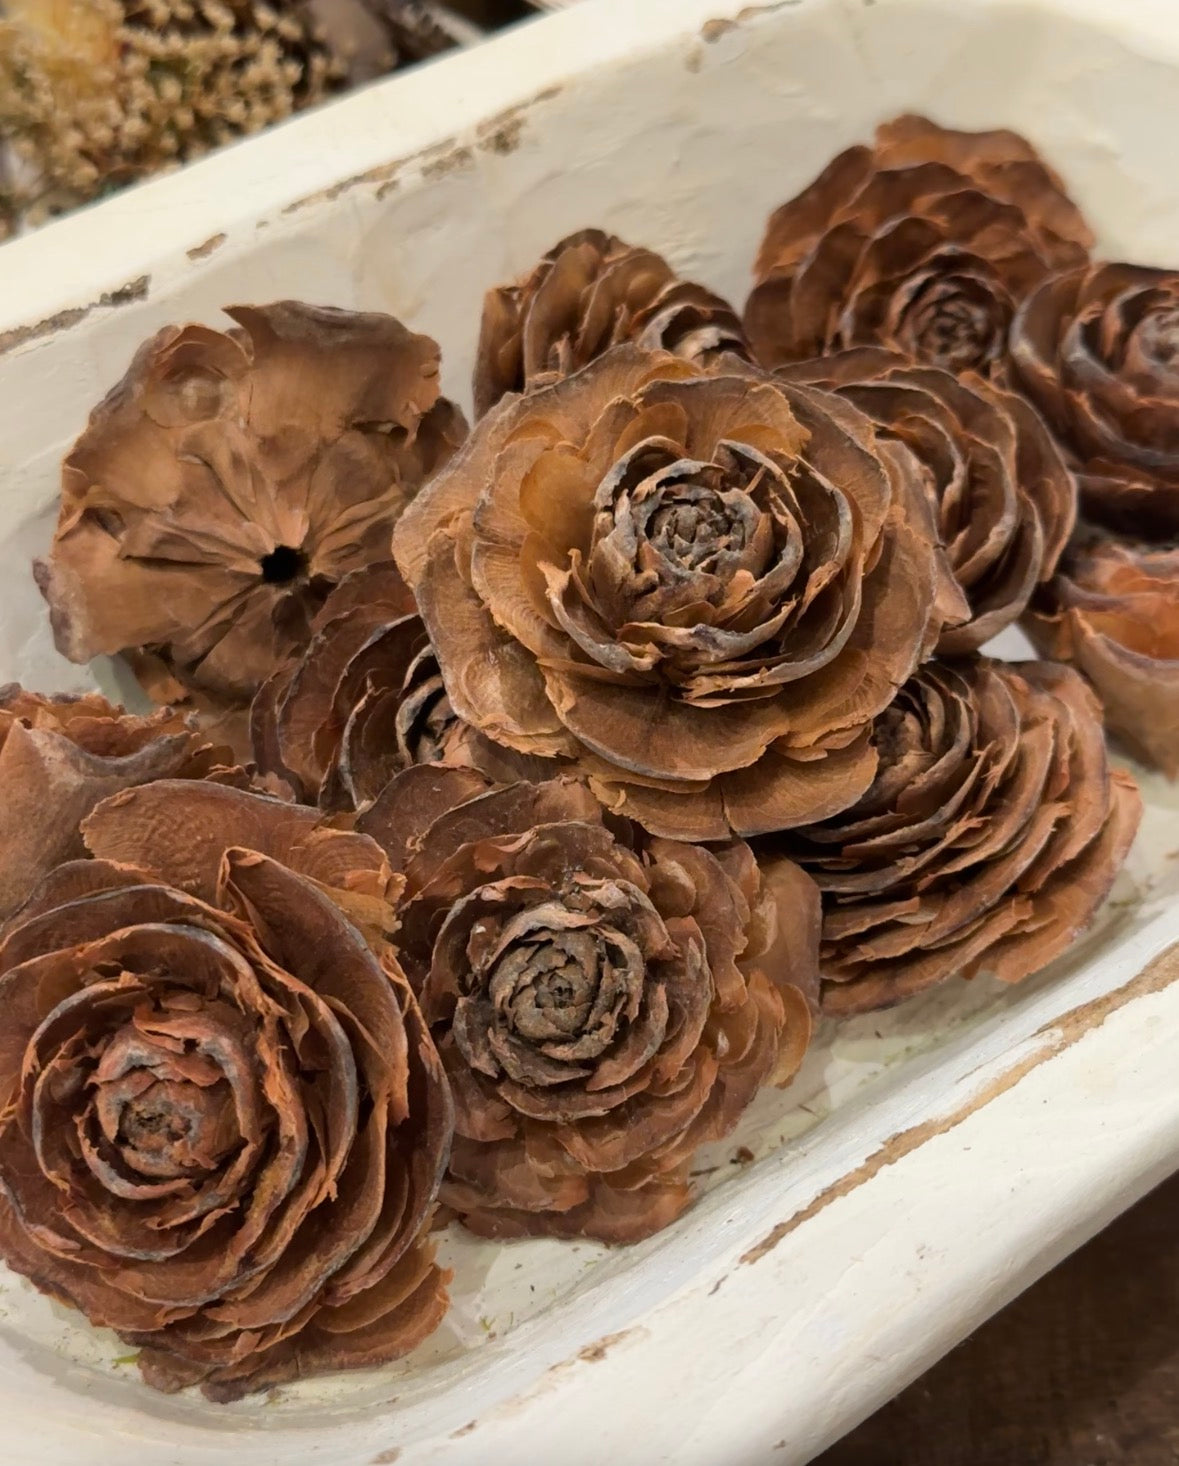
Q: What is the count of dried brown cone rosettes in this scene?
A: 12